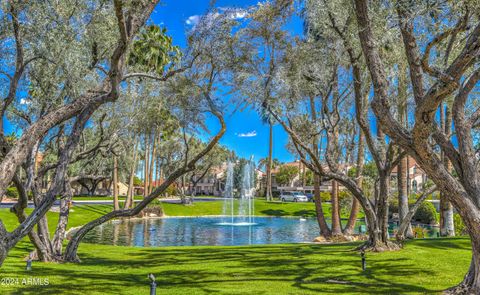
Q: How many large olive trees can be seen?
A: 4